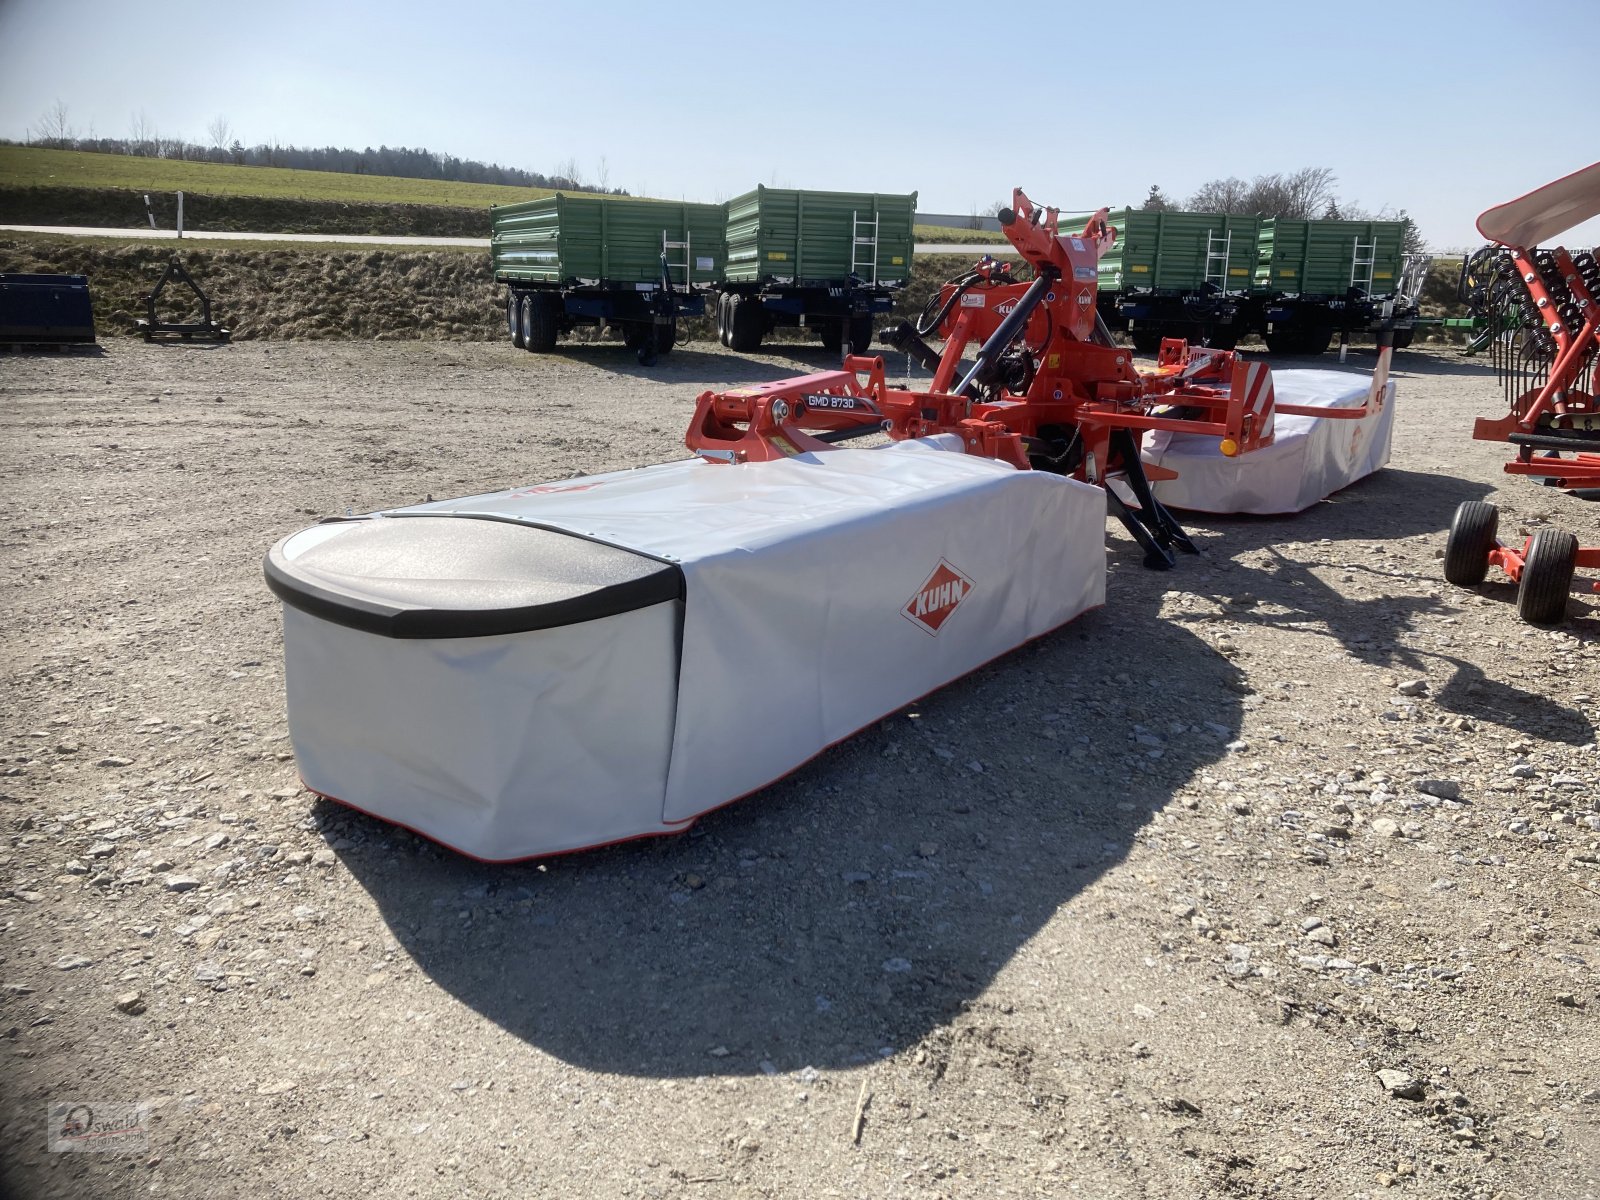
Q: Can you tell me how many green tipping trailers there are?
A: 4